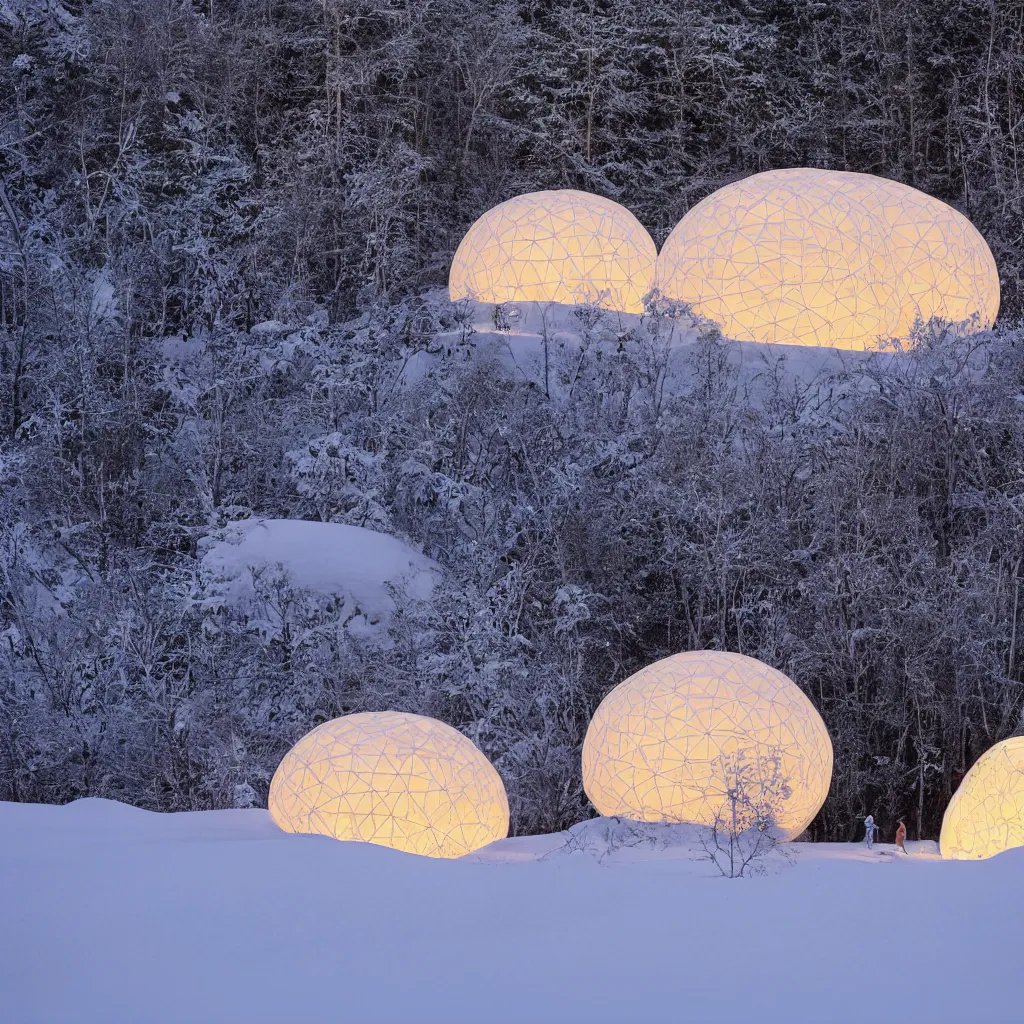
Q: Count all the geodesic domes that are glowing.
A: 5